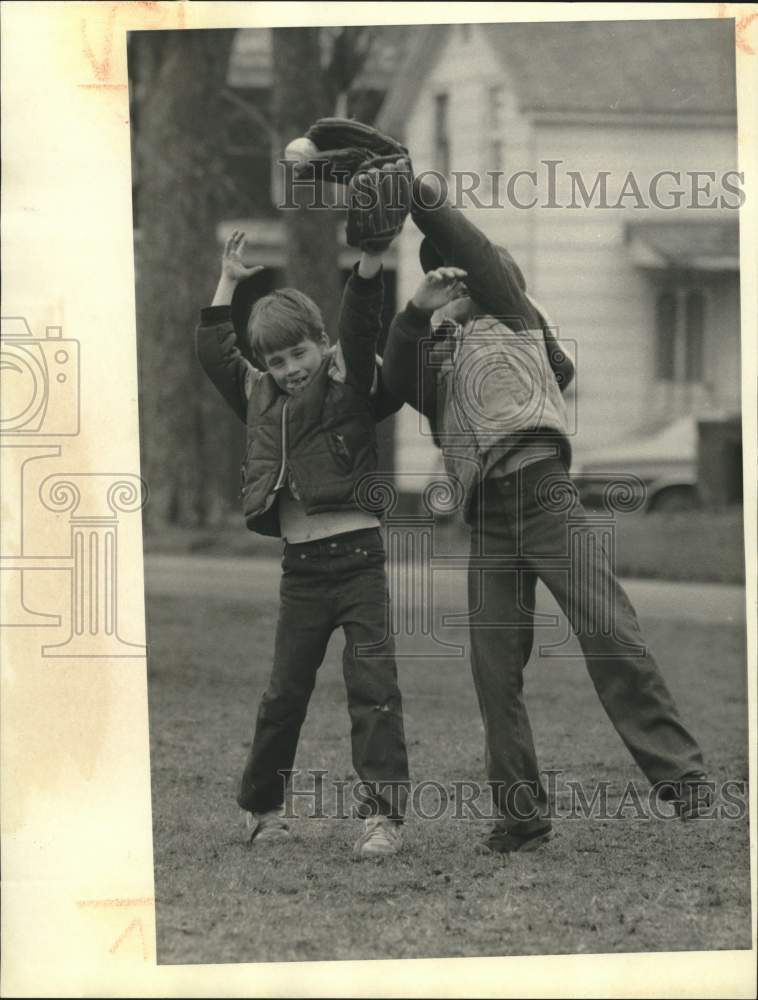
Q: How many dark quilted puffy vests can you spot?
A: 1